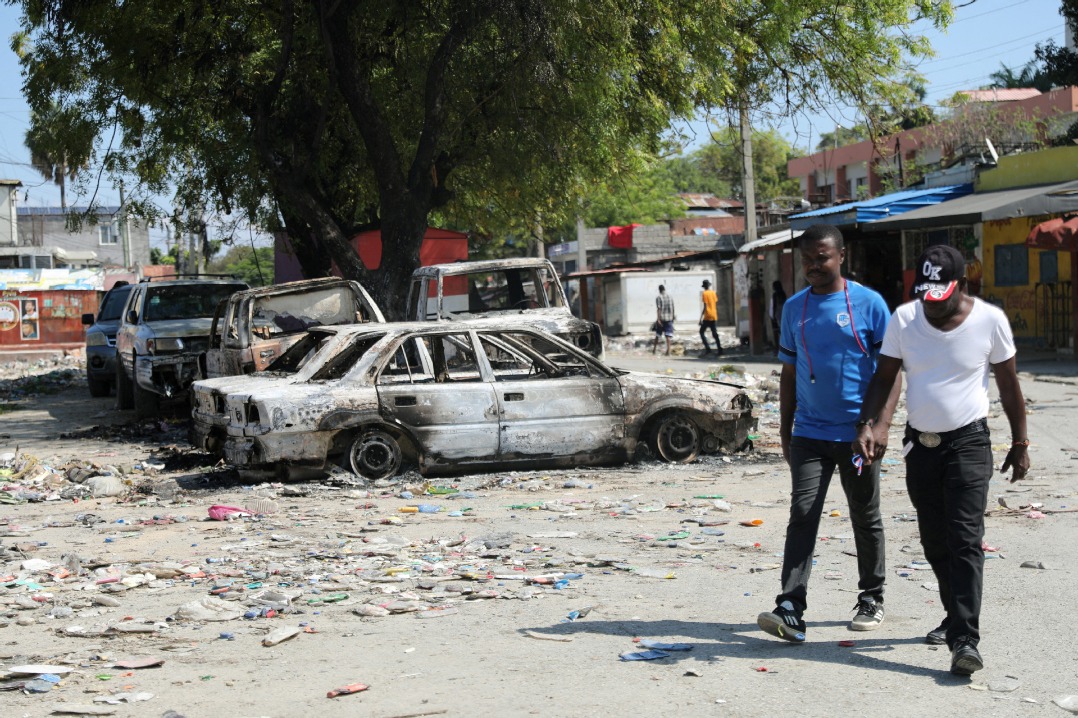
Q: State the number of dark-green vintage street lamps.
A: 0